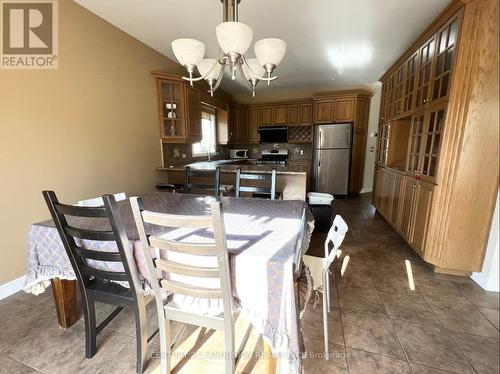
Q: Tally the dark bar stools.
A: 2